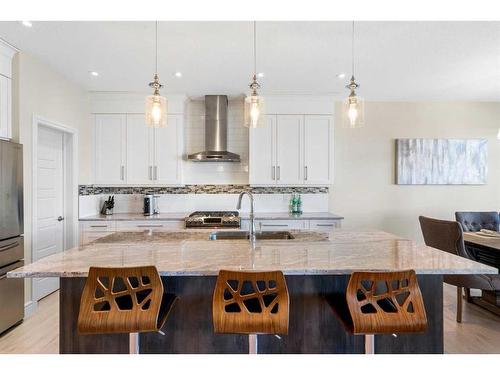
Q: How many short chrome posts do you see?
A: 3